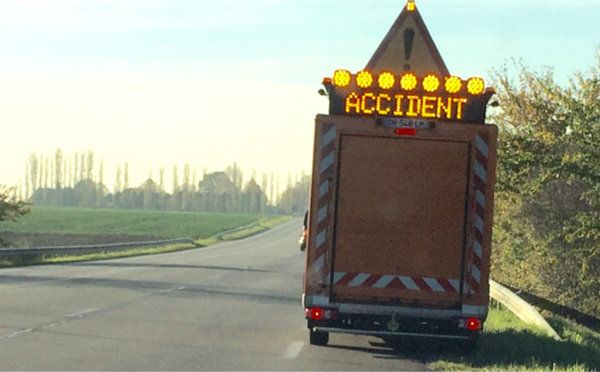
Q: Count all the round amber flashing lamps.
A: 7